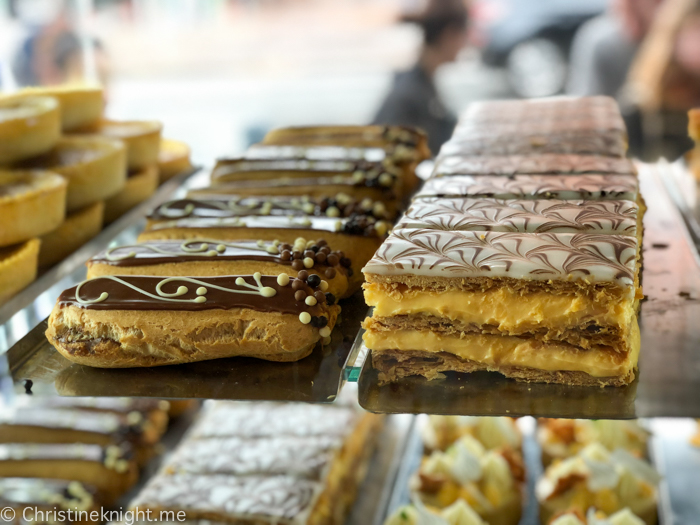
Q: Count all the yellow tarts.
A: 9